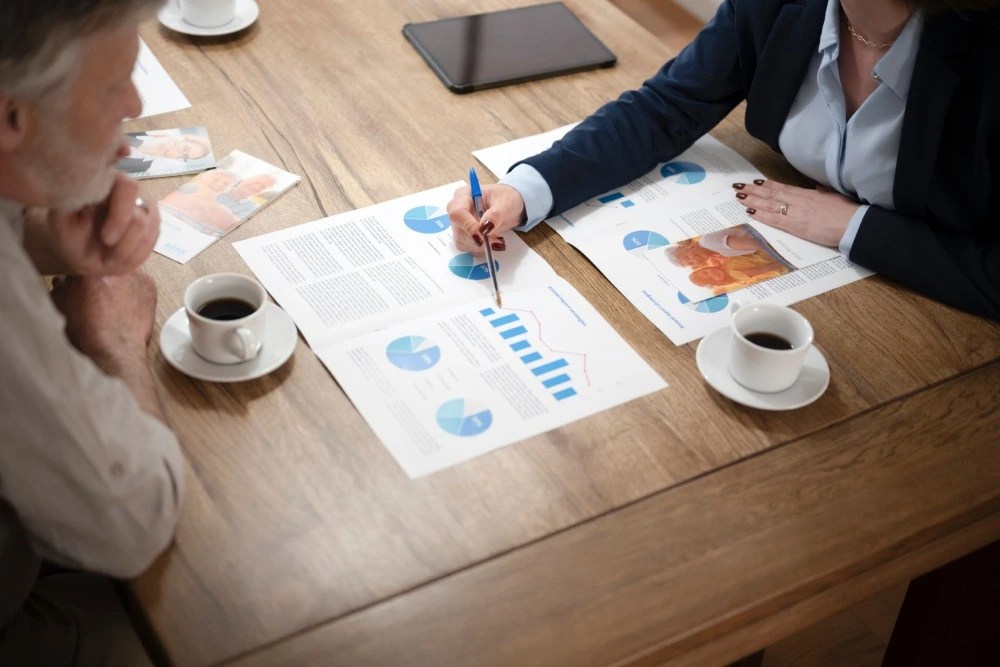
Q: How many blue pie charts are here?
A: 7